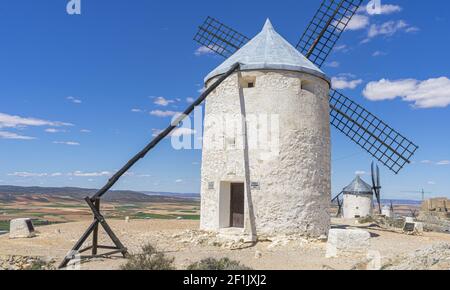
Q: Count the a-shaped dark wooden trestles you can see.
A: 1